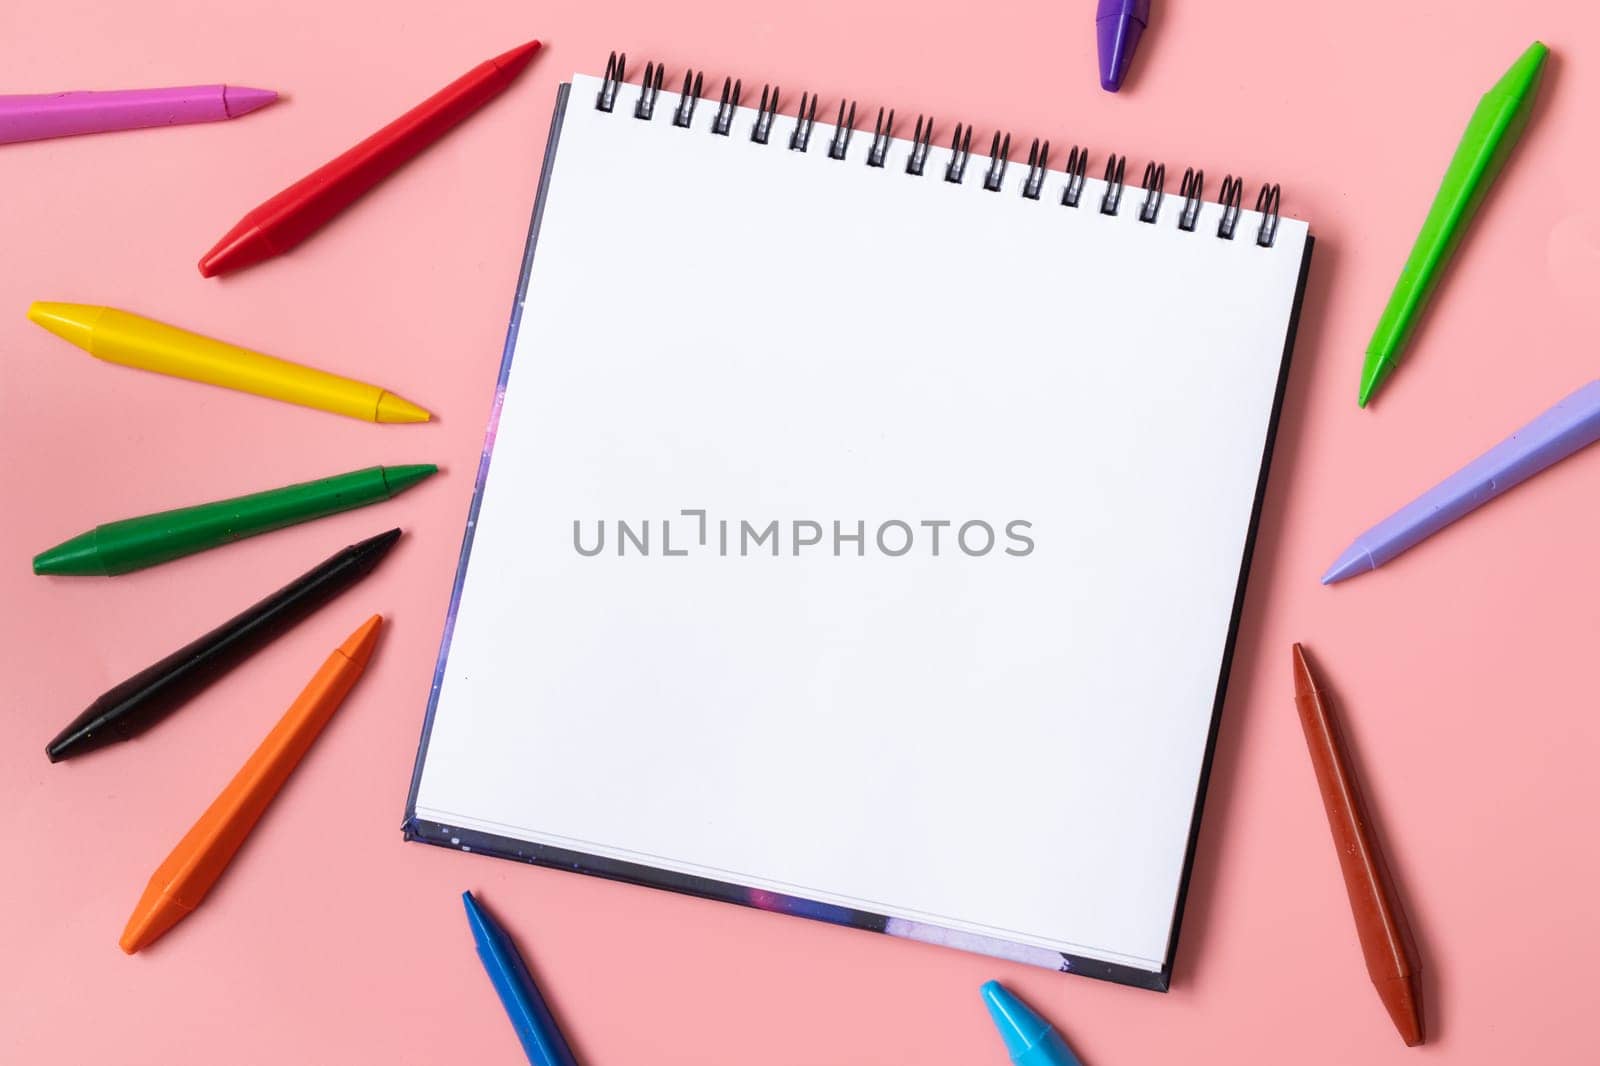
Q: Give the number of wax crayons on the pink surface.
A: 12